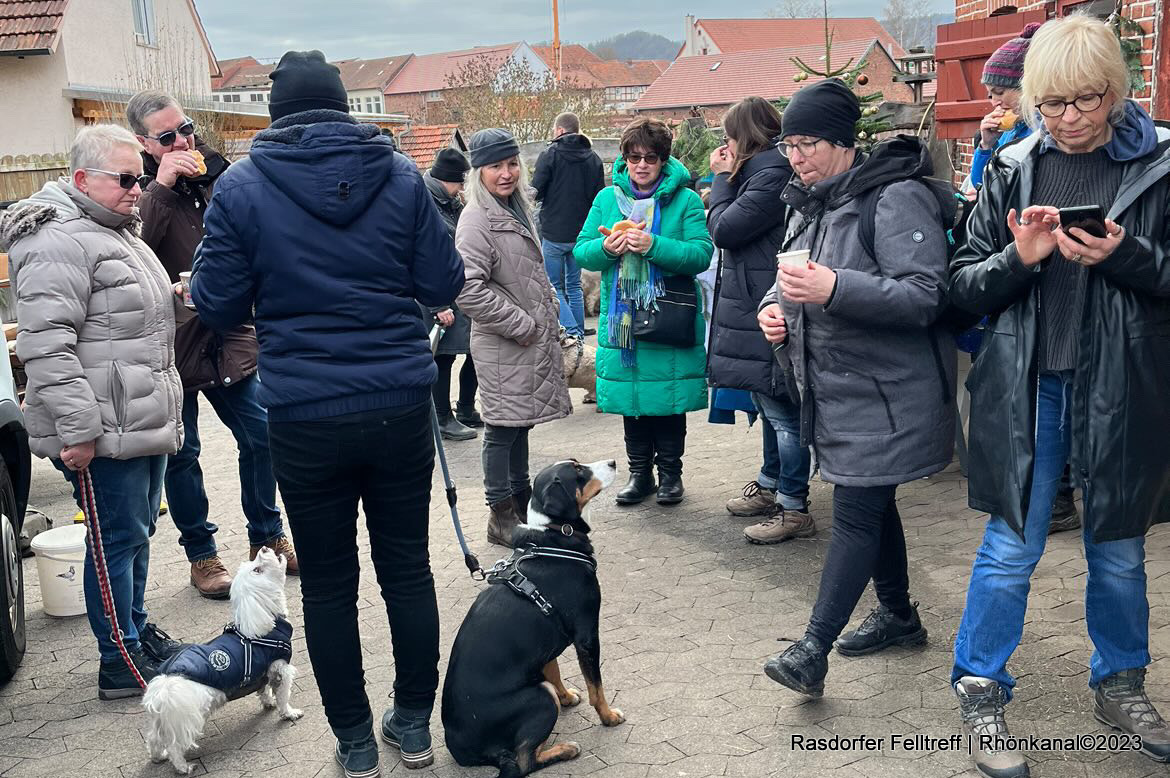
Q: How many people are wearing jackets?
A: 11